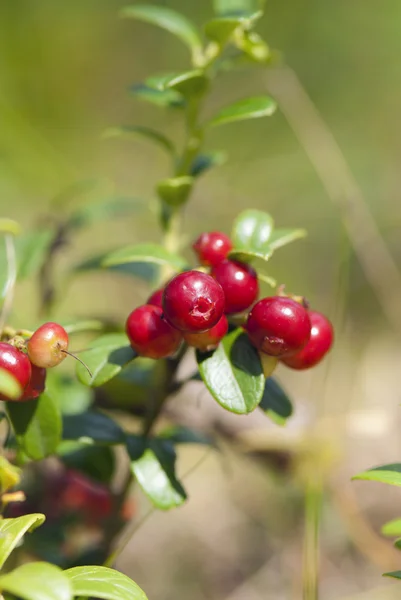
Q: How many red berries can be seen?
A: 11